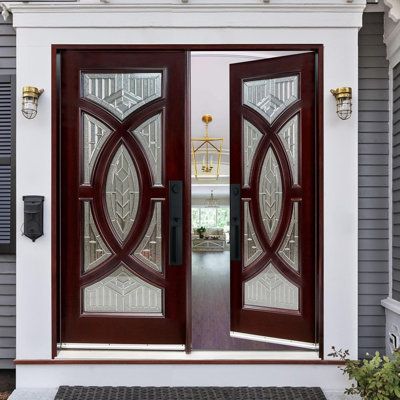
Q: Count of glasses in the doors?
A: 14